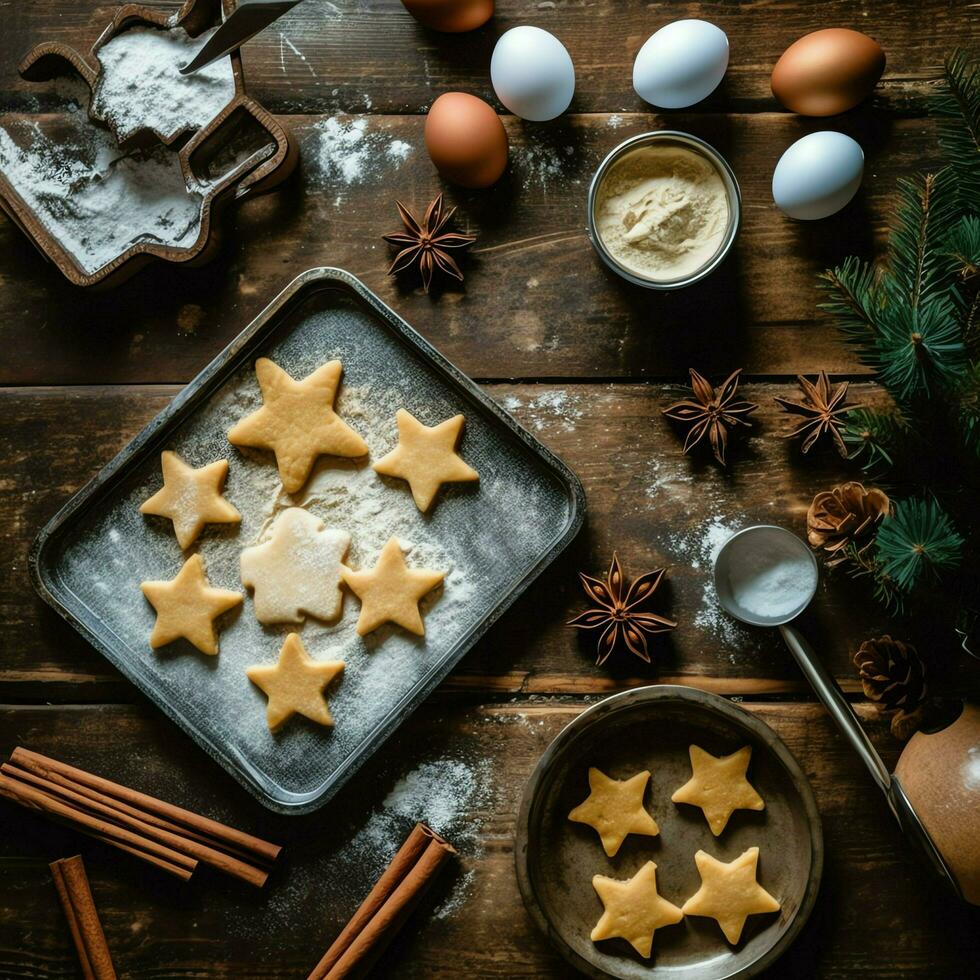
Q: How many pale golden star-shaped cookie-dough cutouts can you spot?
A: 10